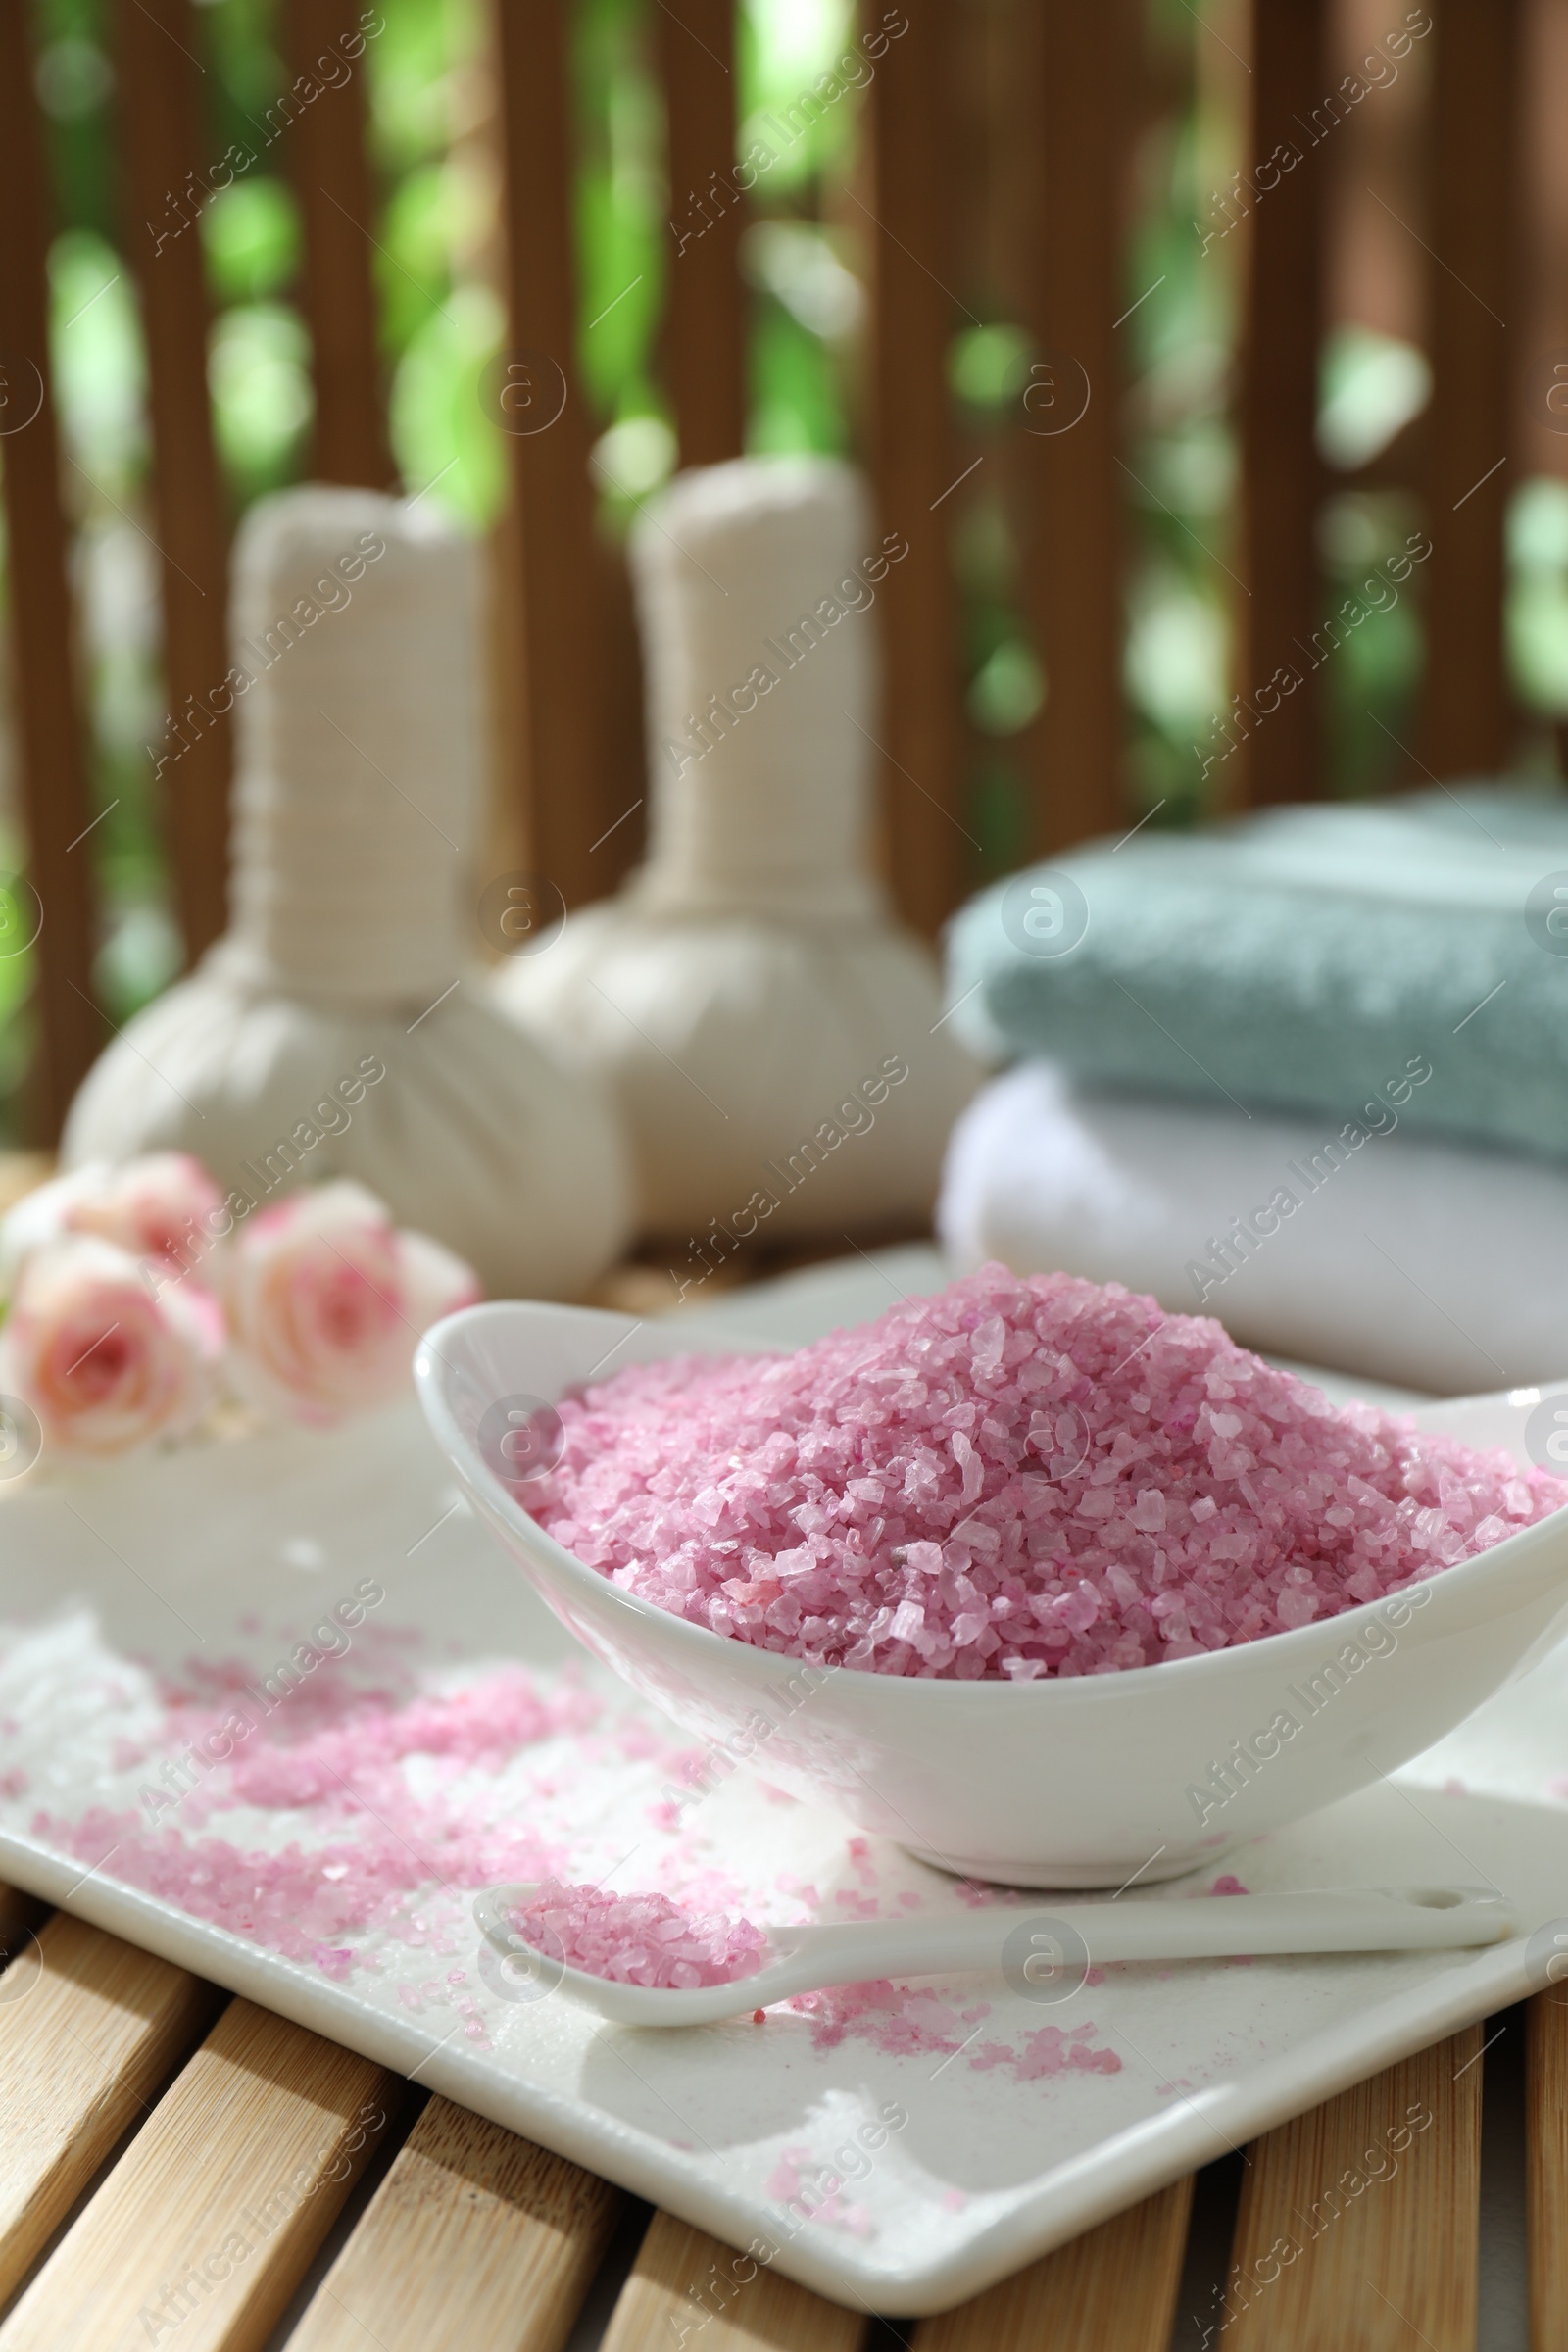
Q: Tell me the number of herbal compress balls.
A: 2